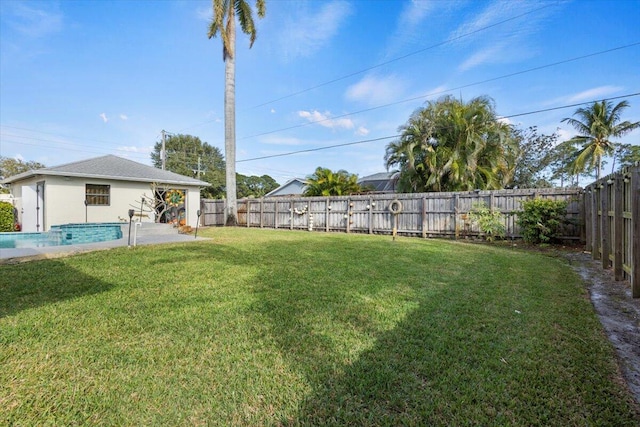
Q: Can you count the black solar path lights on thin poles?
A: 4